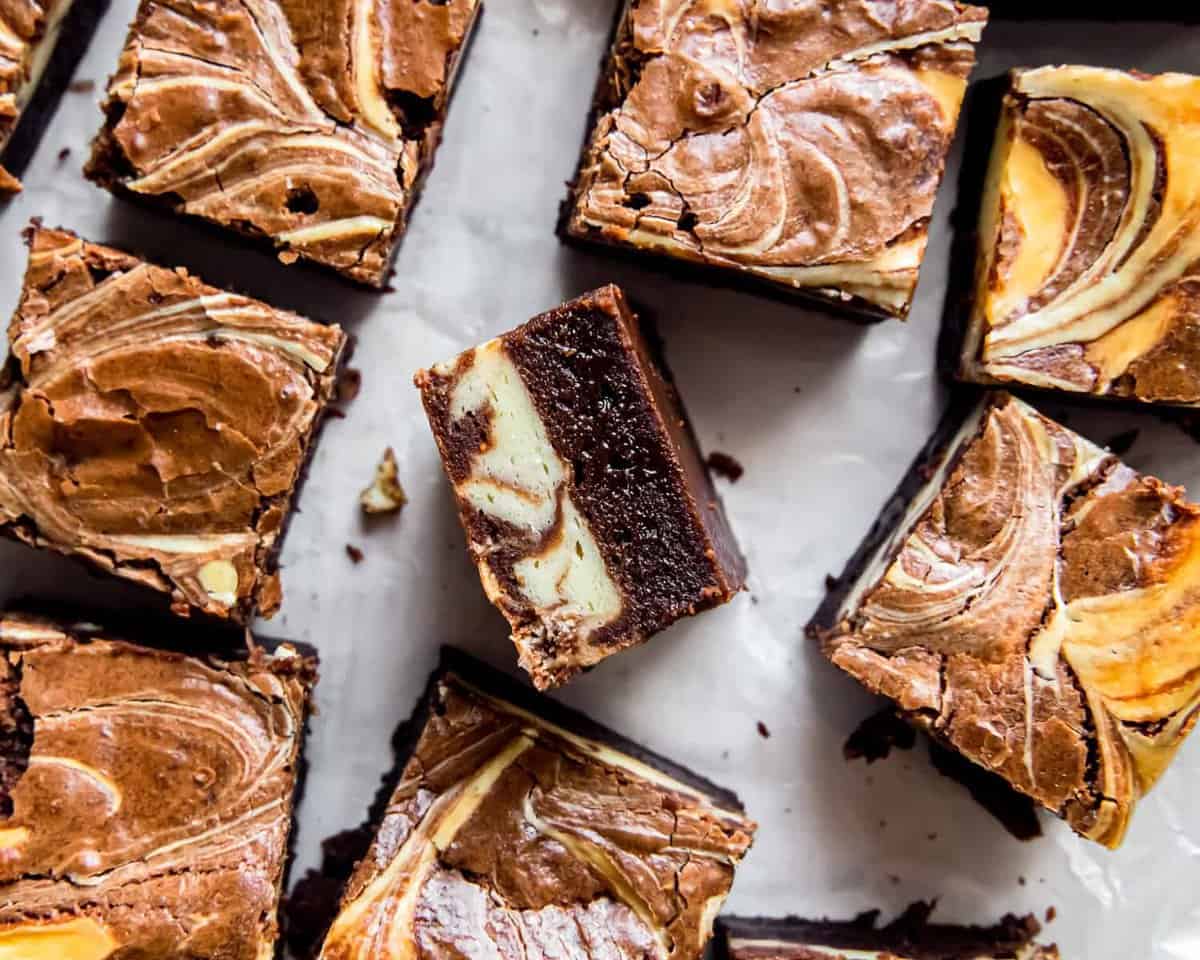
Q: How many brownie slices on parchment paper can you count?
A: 10